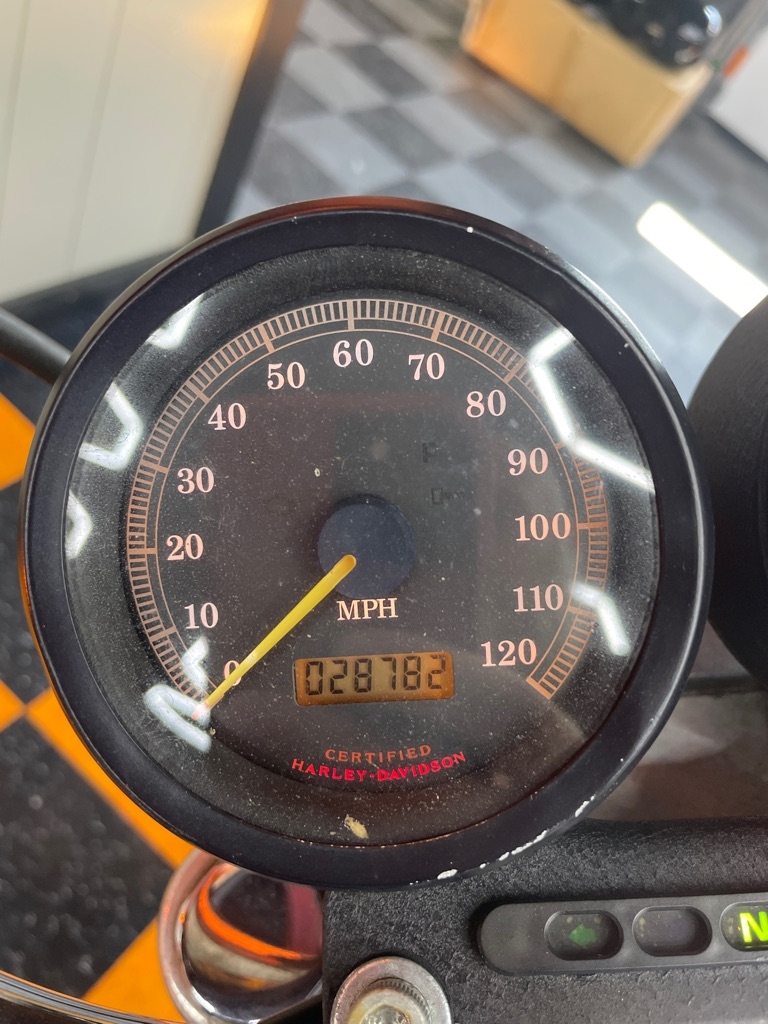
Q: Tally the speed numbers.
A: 13